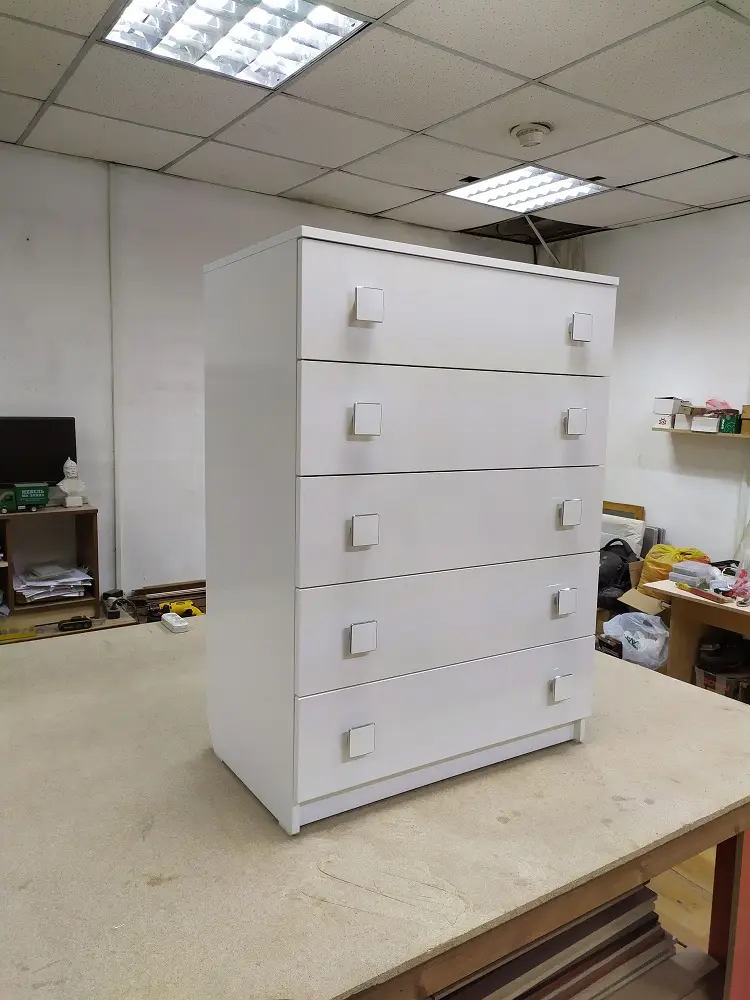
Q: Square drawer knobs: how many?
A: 10